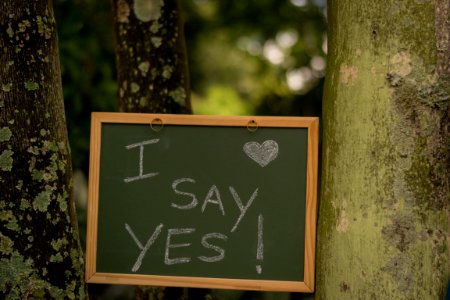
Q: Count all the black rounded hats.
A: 0